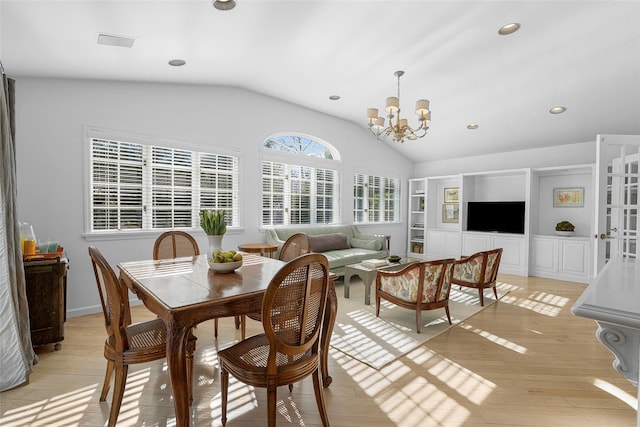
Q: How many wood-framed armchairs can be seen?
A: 2